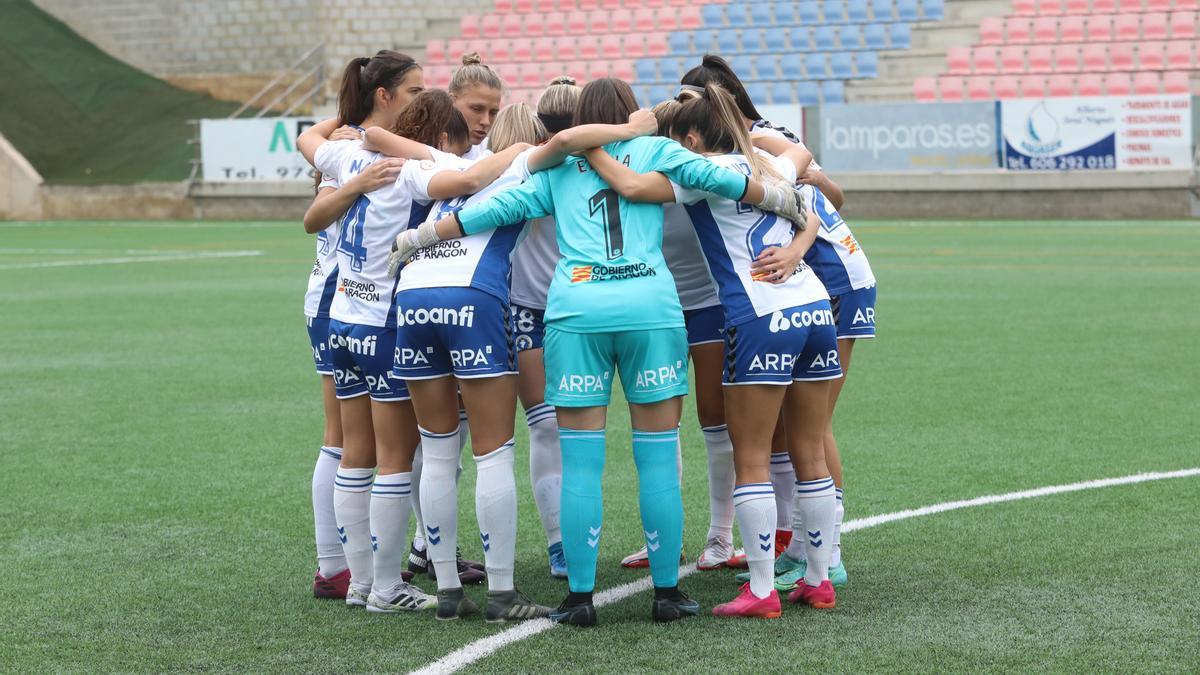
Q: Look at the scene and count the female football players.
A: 11